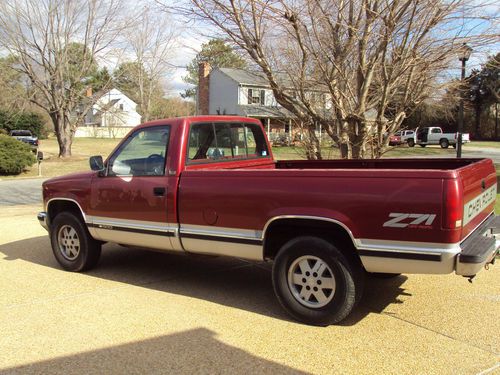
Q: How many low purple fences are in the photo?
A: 0